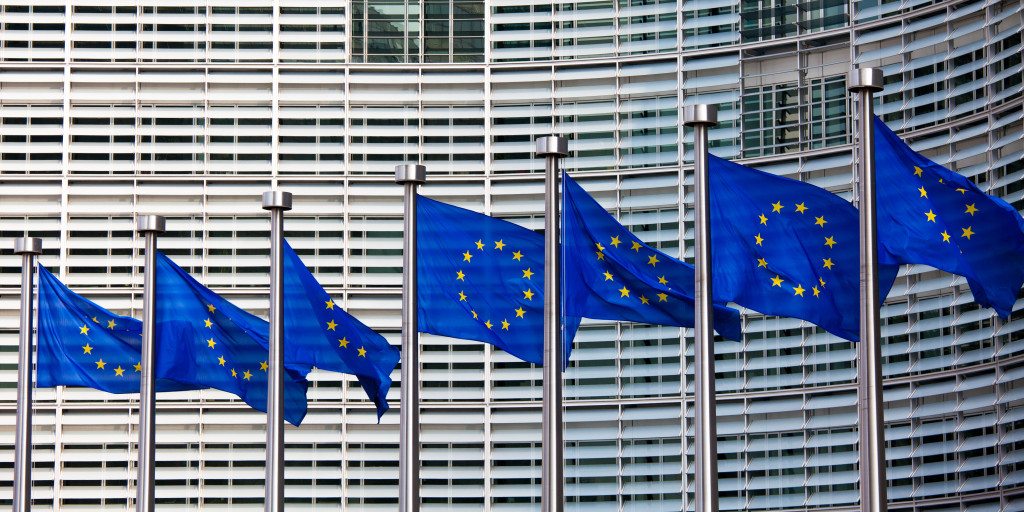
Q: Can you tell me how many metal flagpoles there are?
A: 7